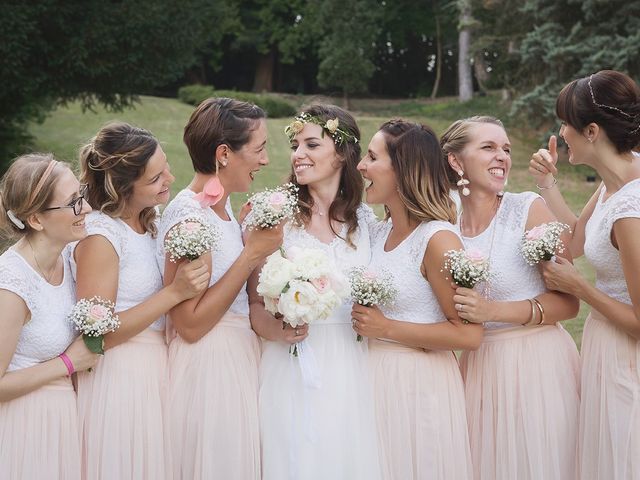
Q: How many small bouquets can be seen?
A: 6